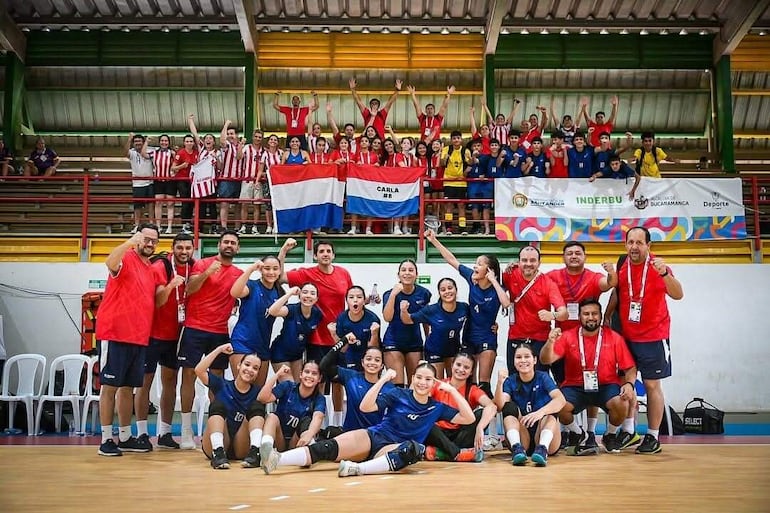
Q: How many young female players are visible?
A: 12